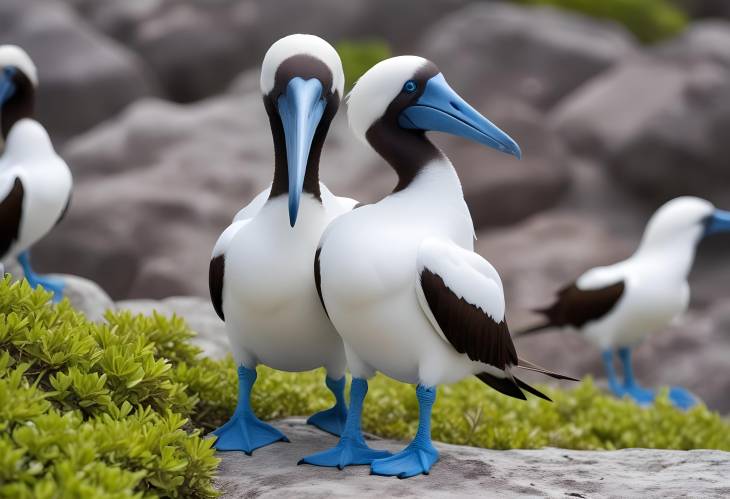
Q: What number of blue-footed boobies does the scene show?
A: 4